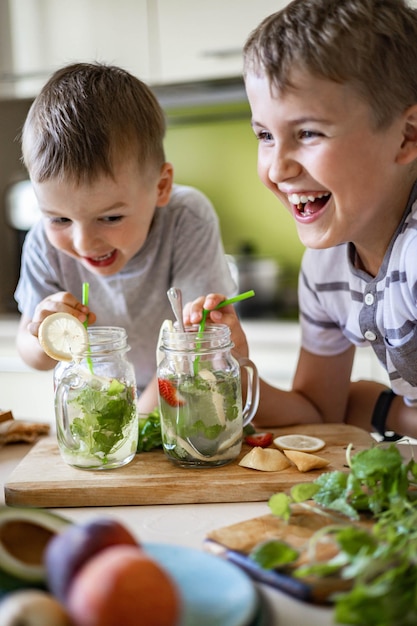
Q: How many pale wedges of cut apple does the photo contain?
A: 2